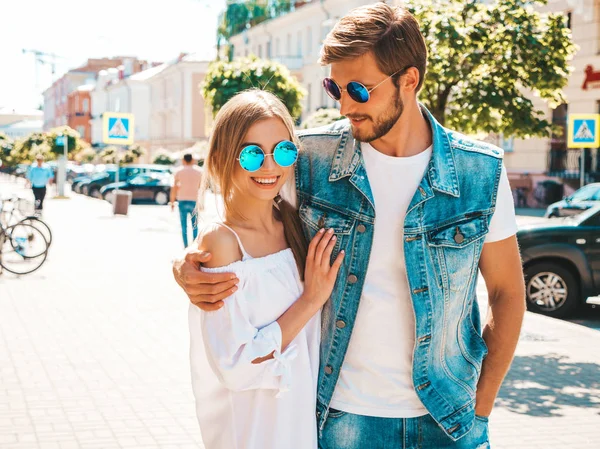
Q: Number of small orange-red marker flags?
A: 0